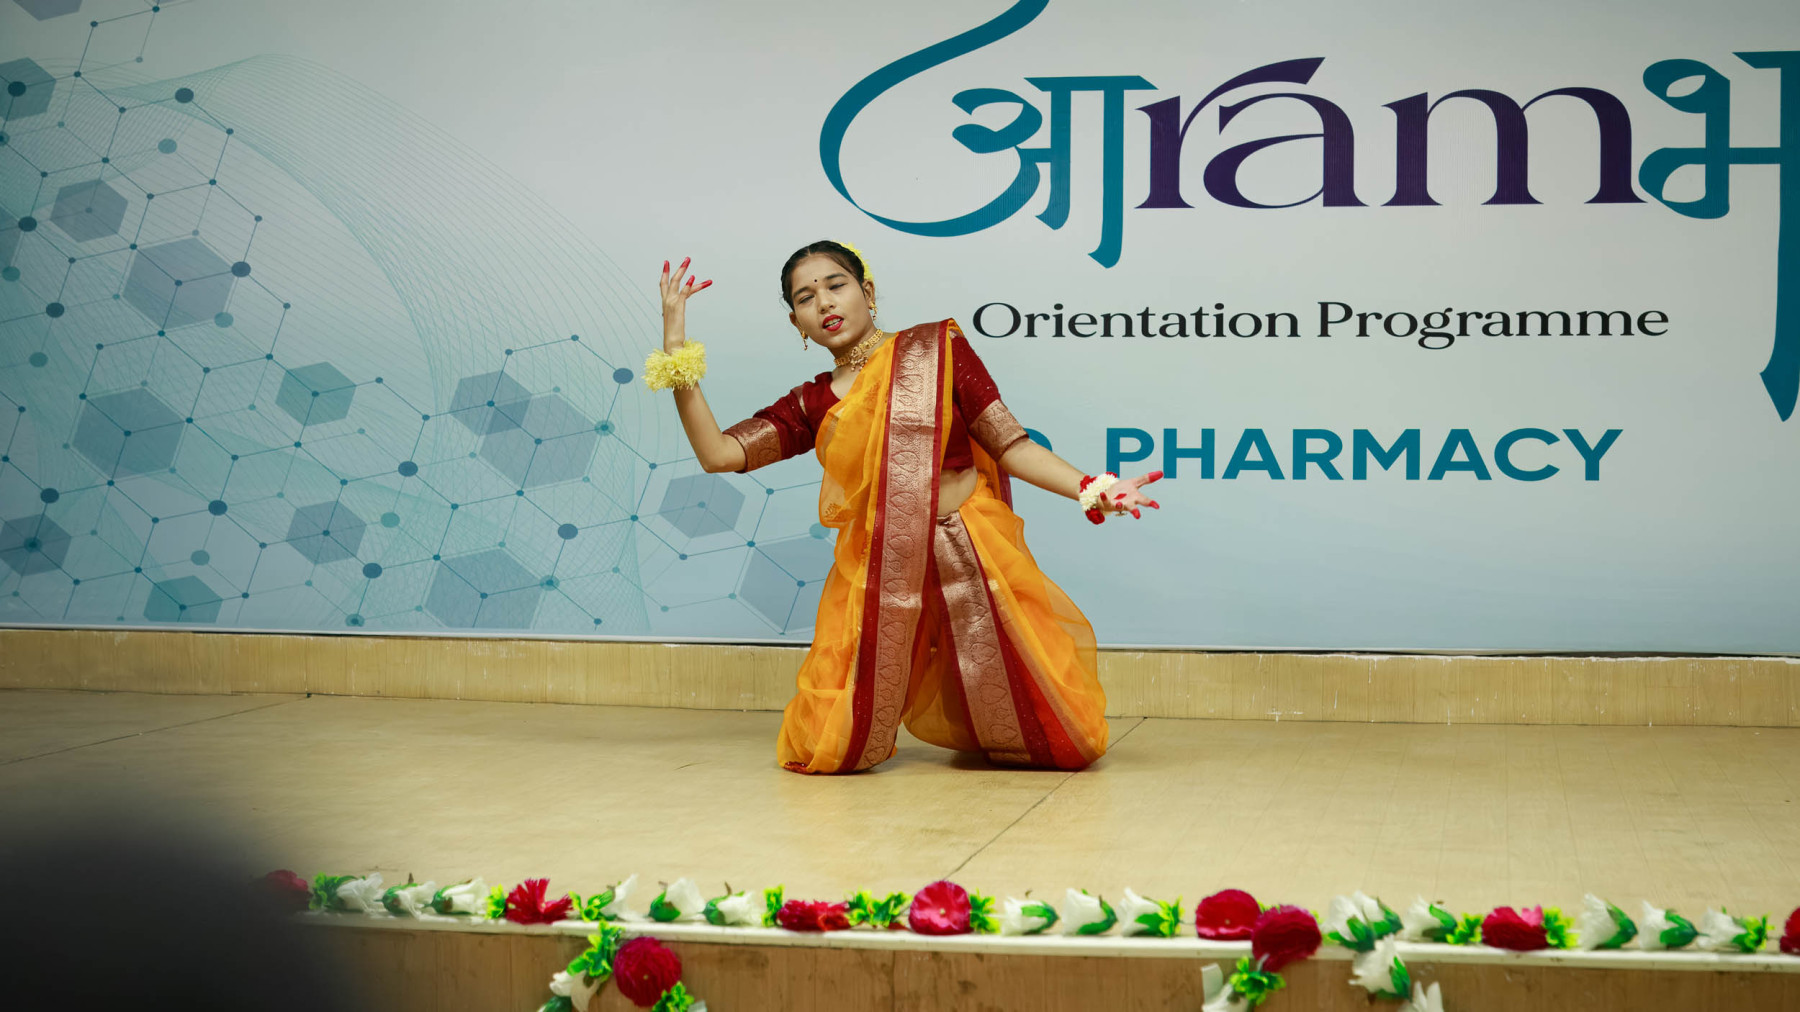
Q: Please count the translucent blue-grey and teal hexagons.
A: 15